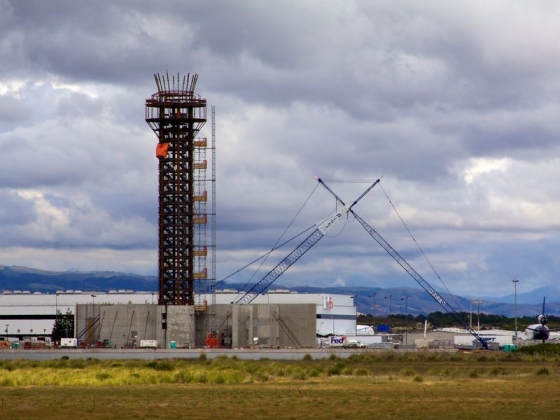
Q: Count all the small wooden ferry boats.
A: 0